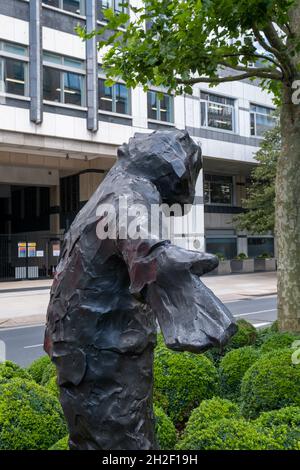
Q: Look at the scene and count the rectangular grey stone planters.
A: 3